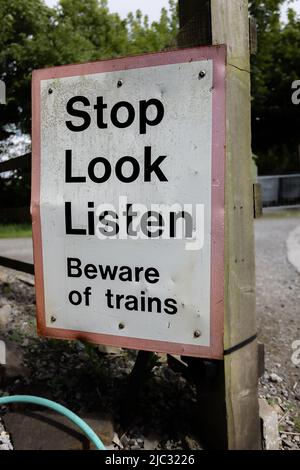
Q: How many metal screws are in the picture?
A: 6